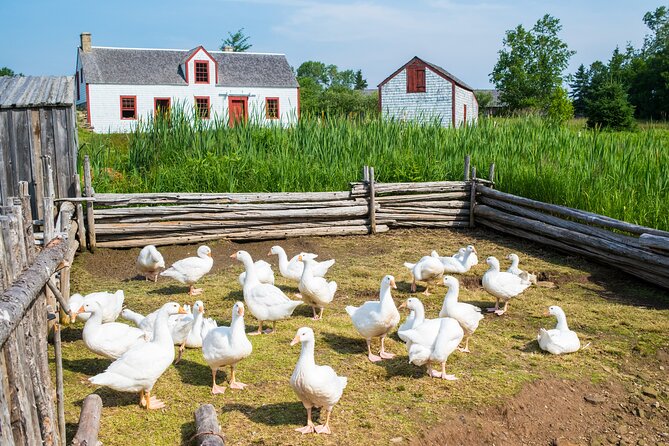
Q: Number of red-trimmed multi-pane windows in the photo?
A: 4